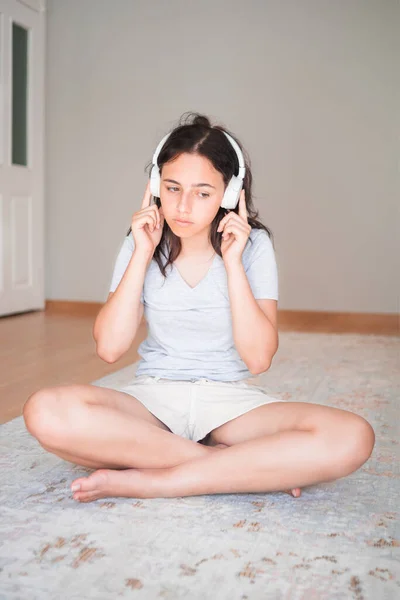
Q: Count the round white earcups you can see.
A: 2